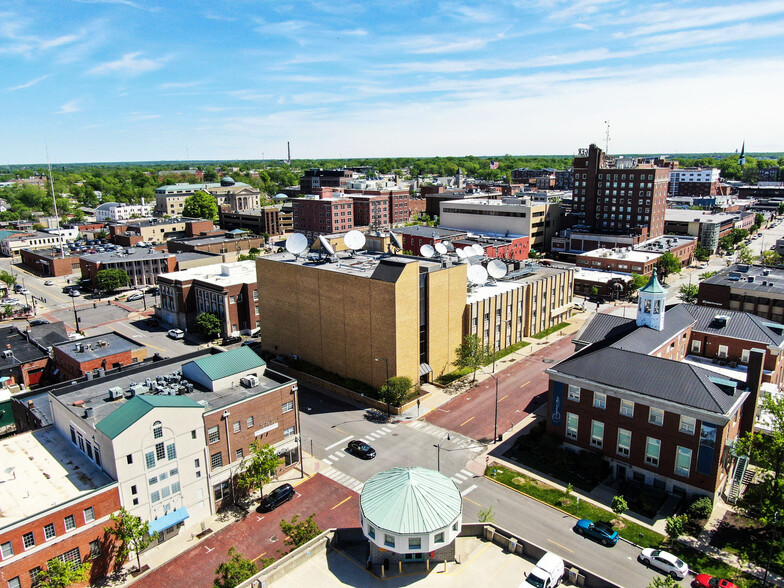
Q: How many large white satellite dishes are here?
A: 12